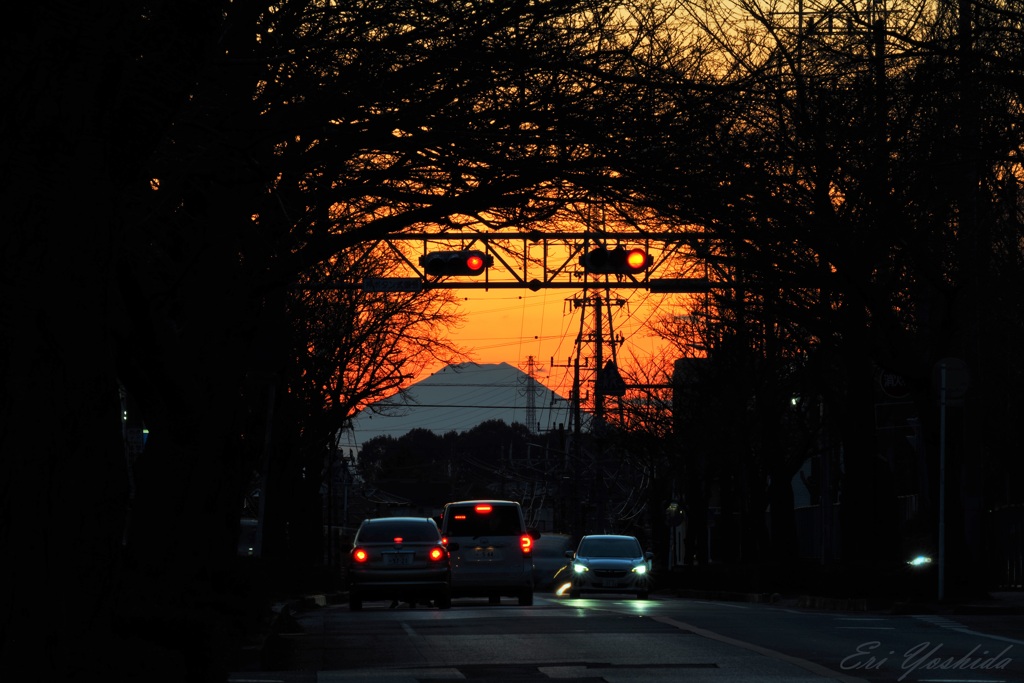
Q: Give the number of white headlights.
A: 3